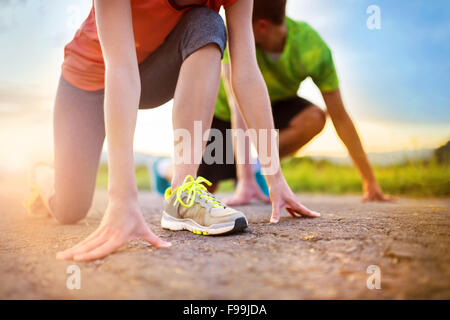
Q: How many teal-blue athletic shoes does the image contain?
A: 2